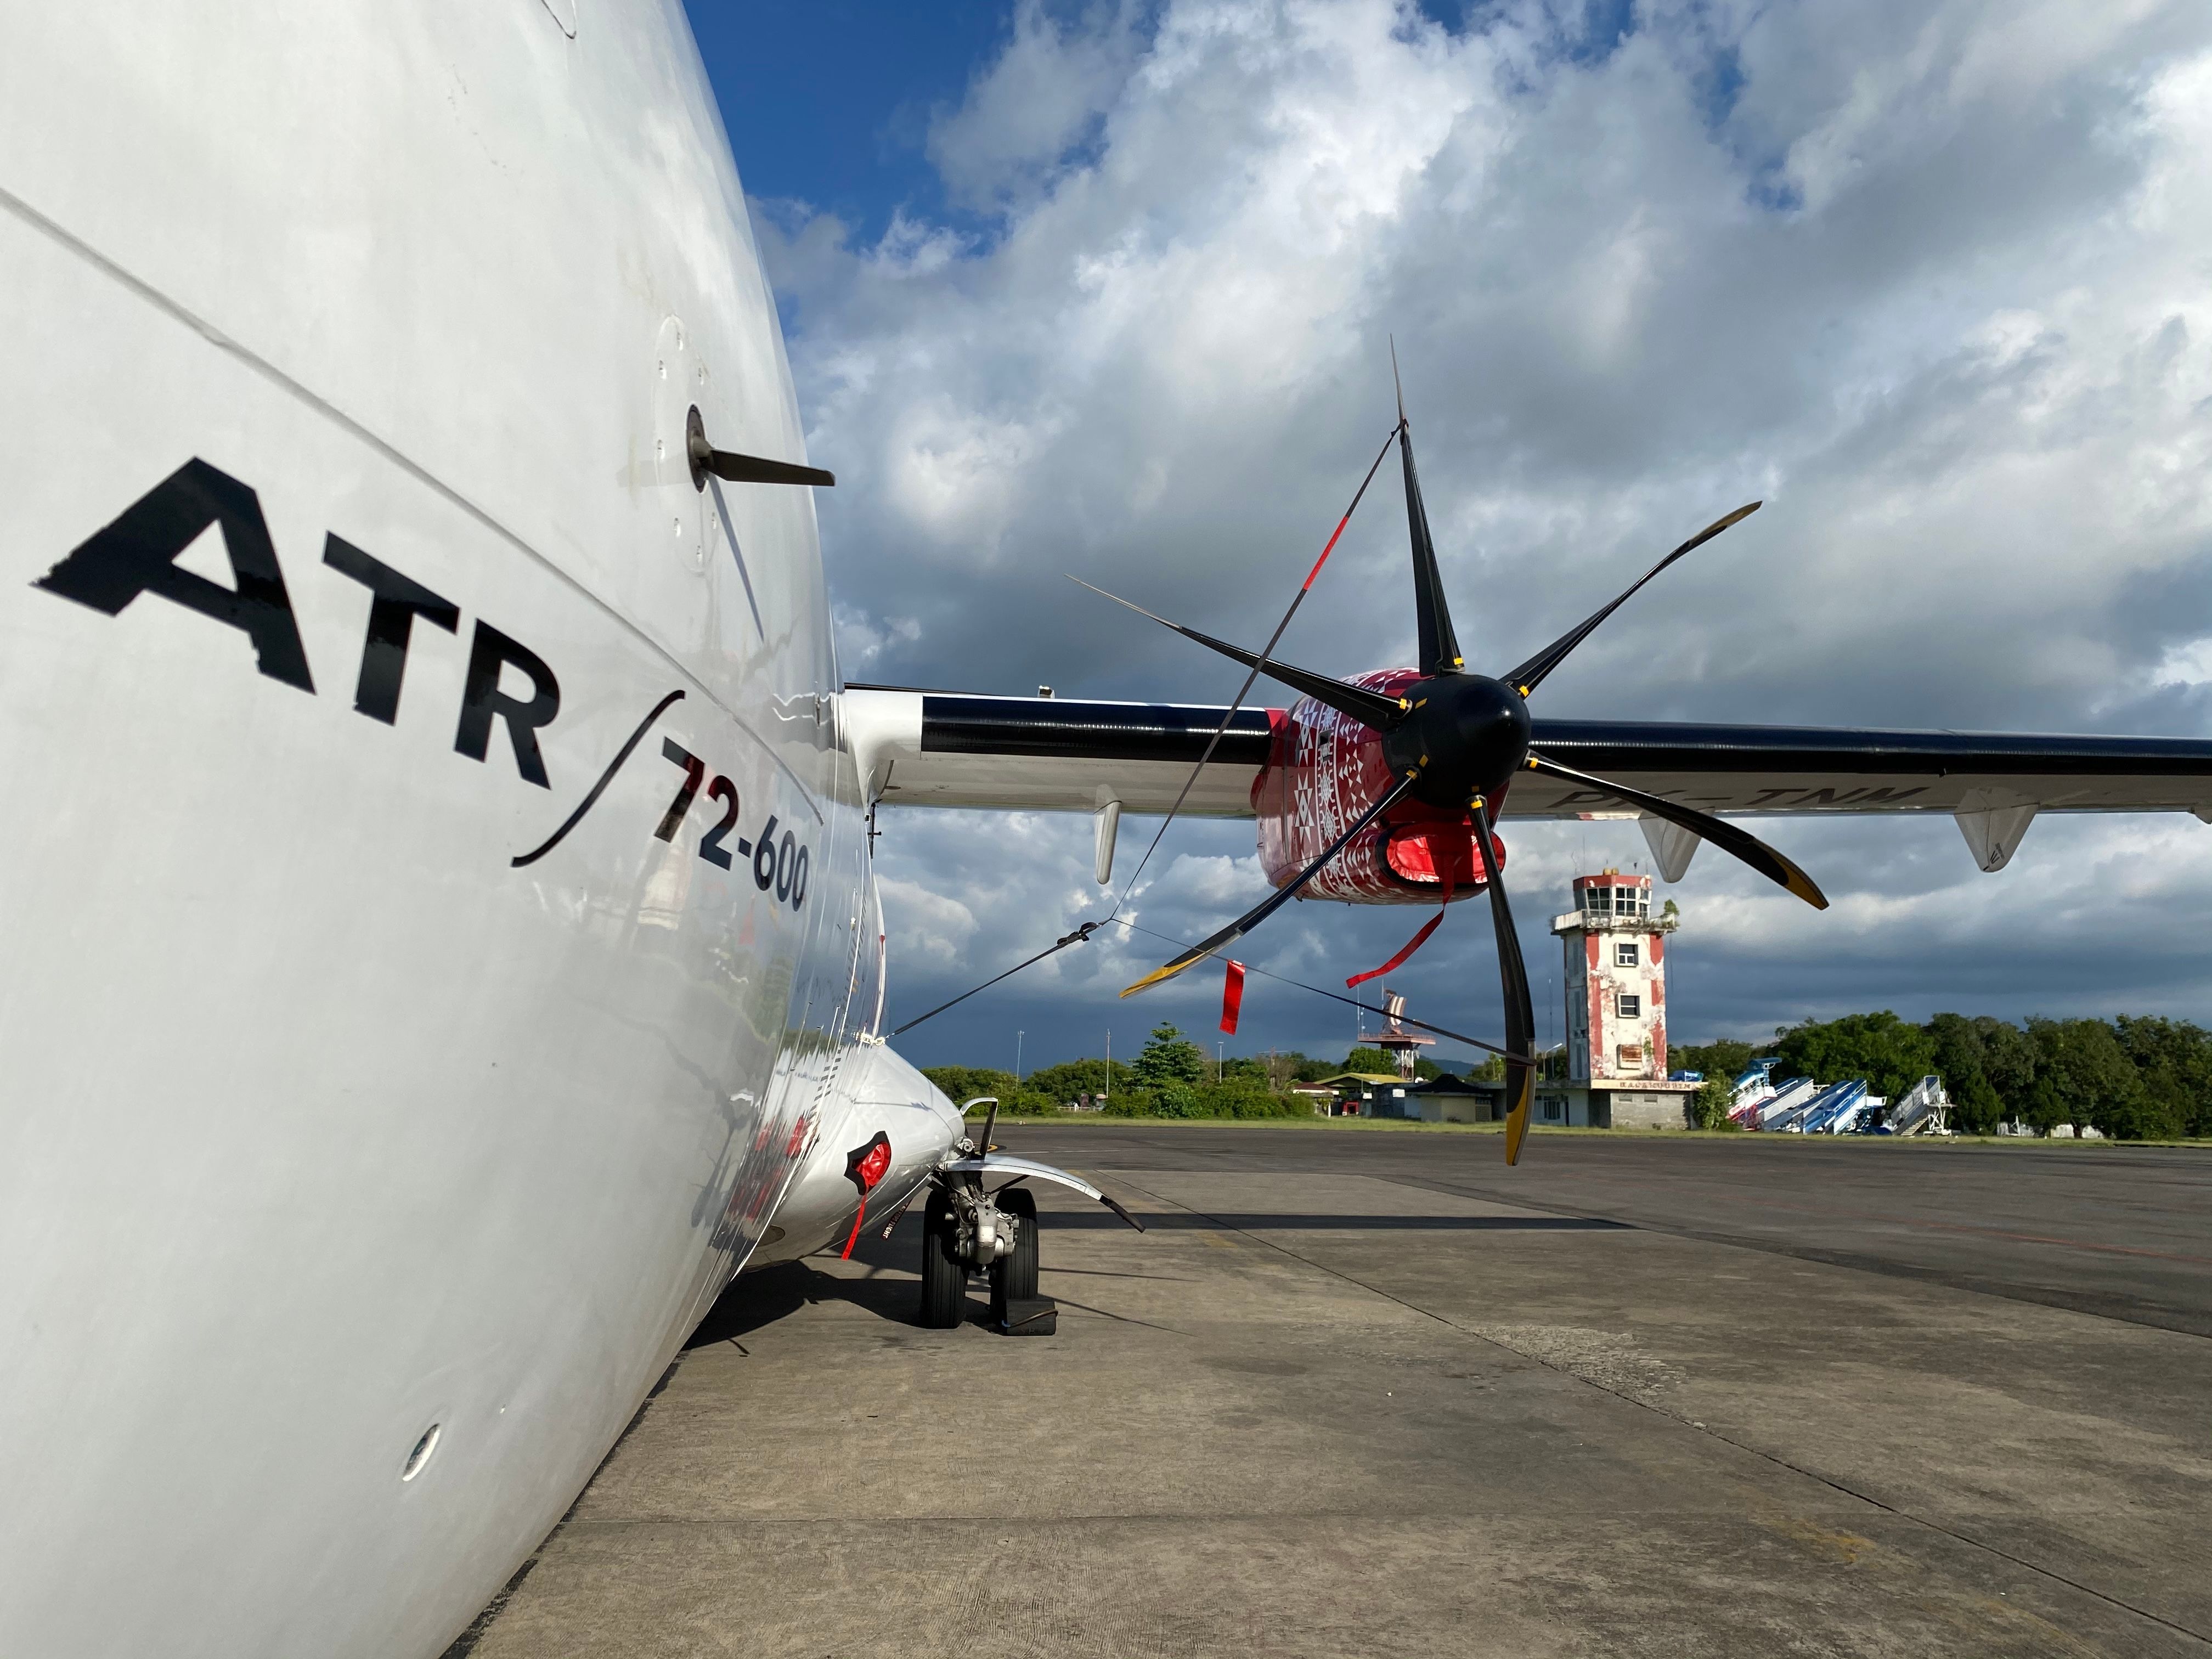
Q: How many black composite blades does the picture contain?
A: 6